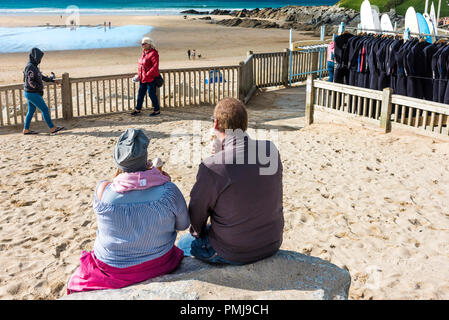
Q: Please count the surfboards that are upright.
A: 7